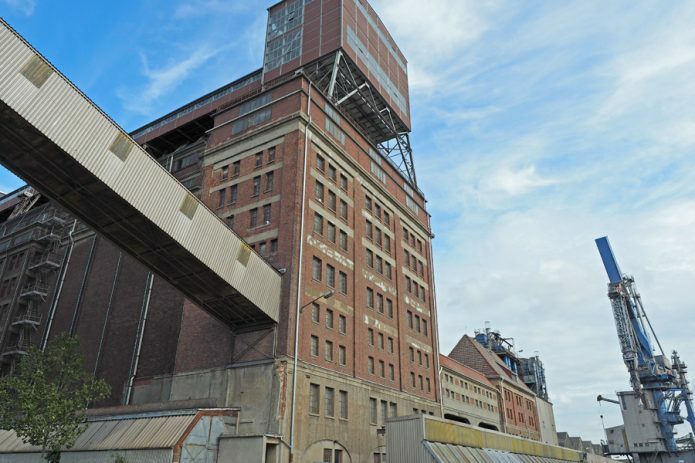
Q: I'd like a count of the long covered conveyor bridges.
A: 1